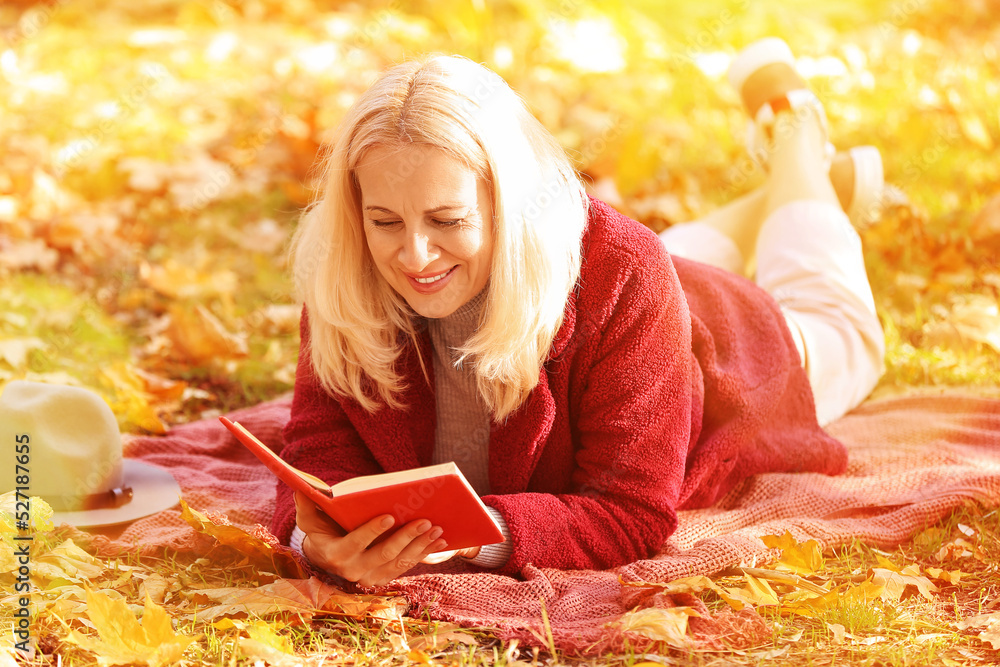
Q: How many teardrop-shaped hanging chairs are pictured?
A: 0